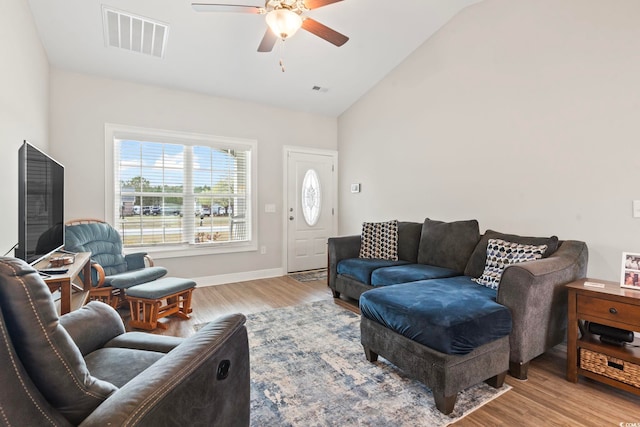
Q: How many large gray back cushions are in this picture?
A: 3